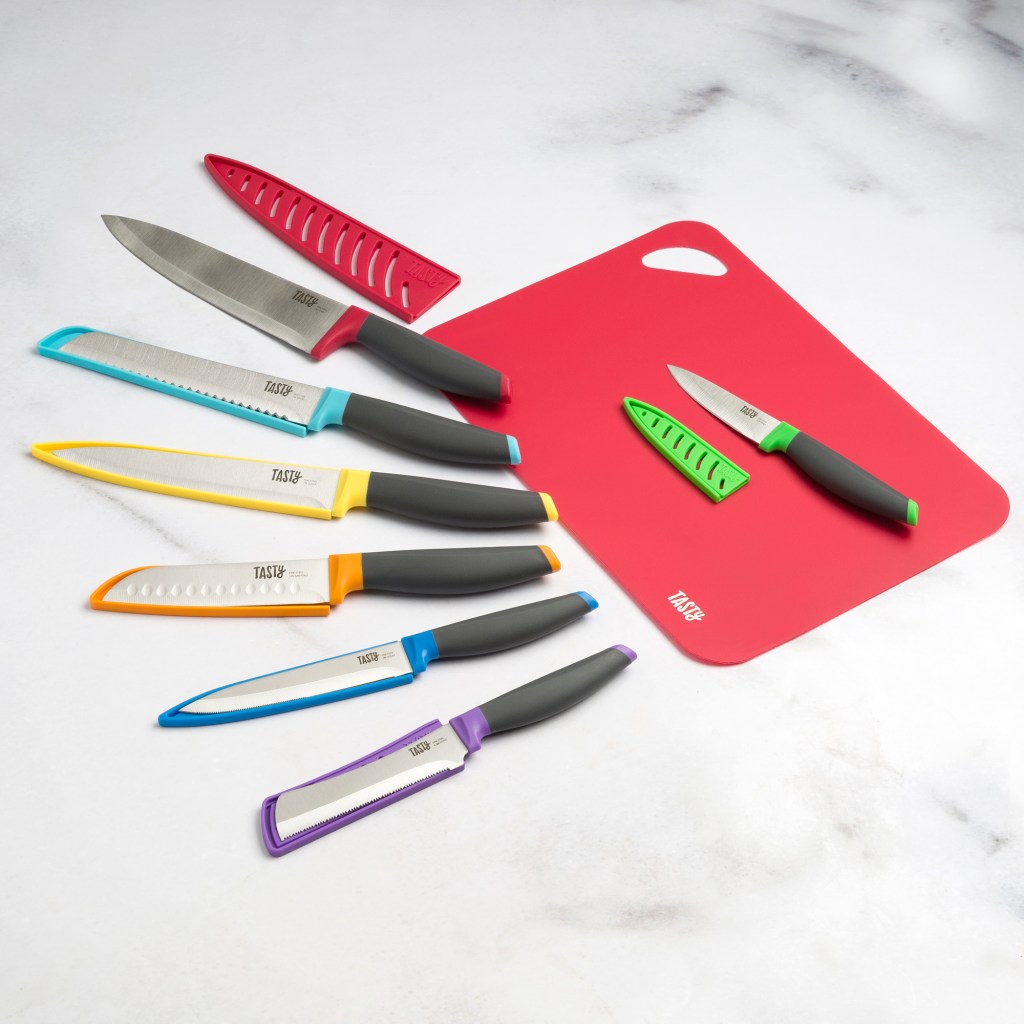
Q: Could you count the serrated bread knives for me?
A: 1